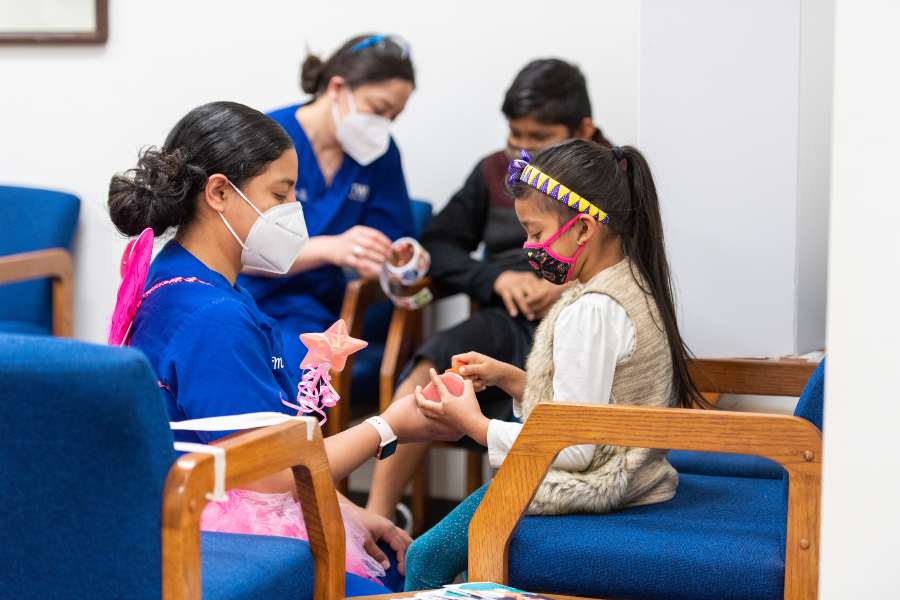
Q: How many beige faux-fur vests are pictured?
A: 1